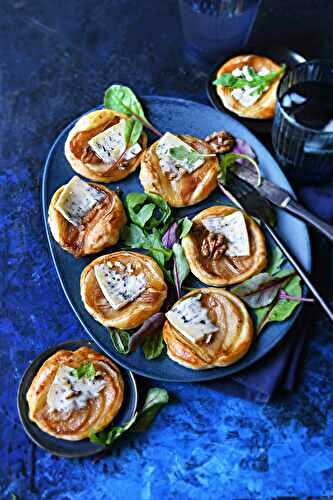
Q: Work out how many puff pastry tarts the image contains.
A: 8